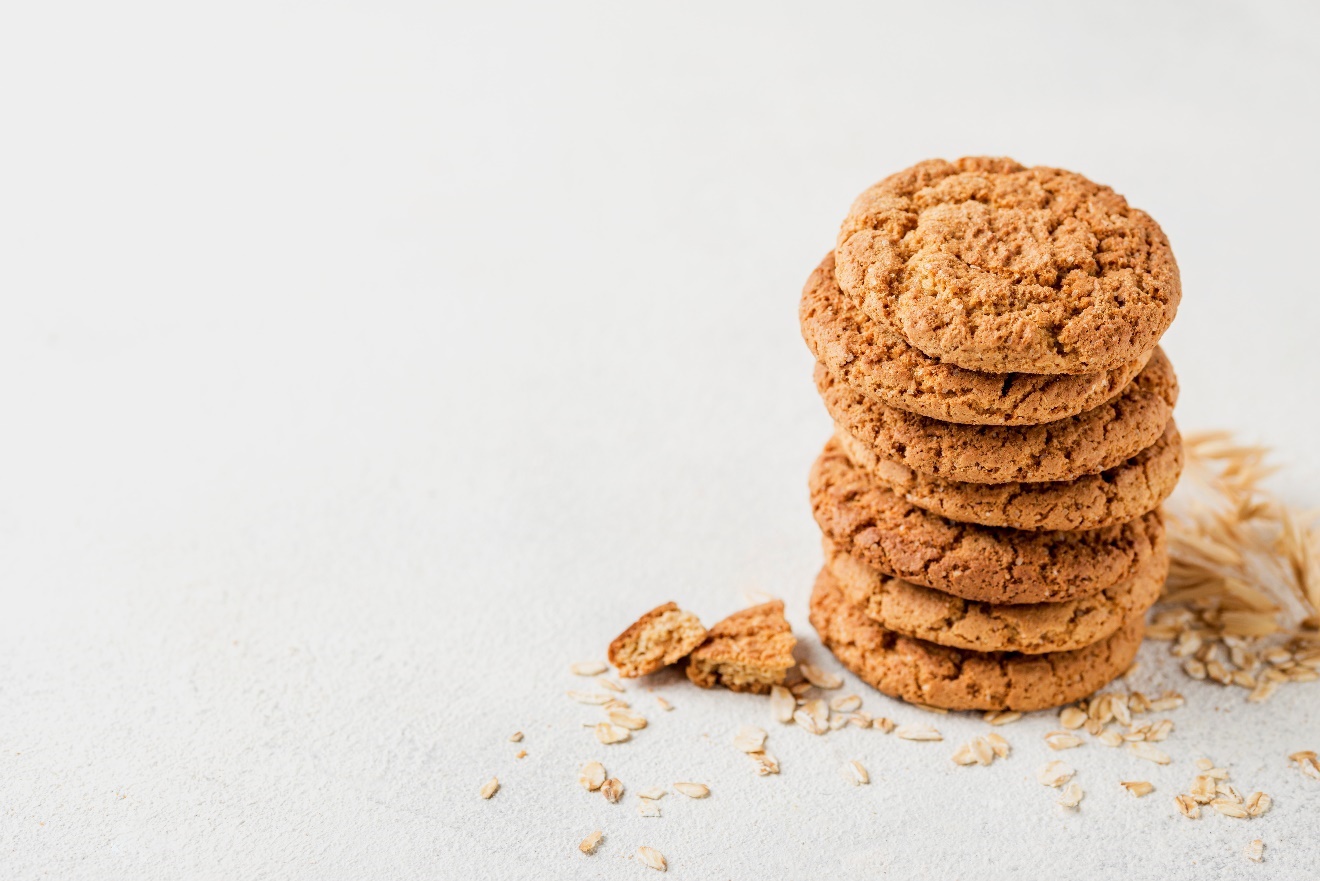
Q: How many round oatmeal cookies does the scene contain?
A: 7